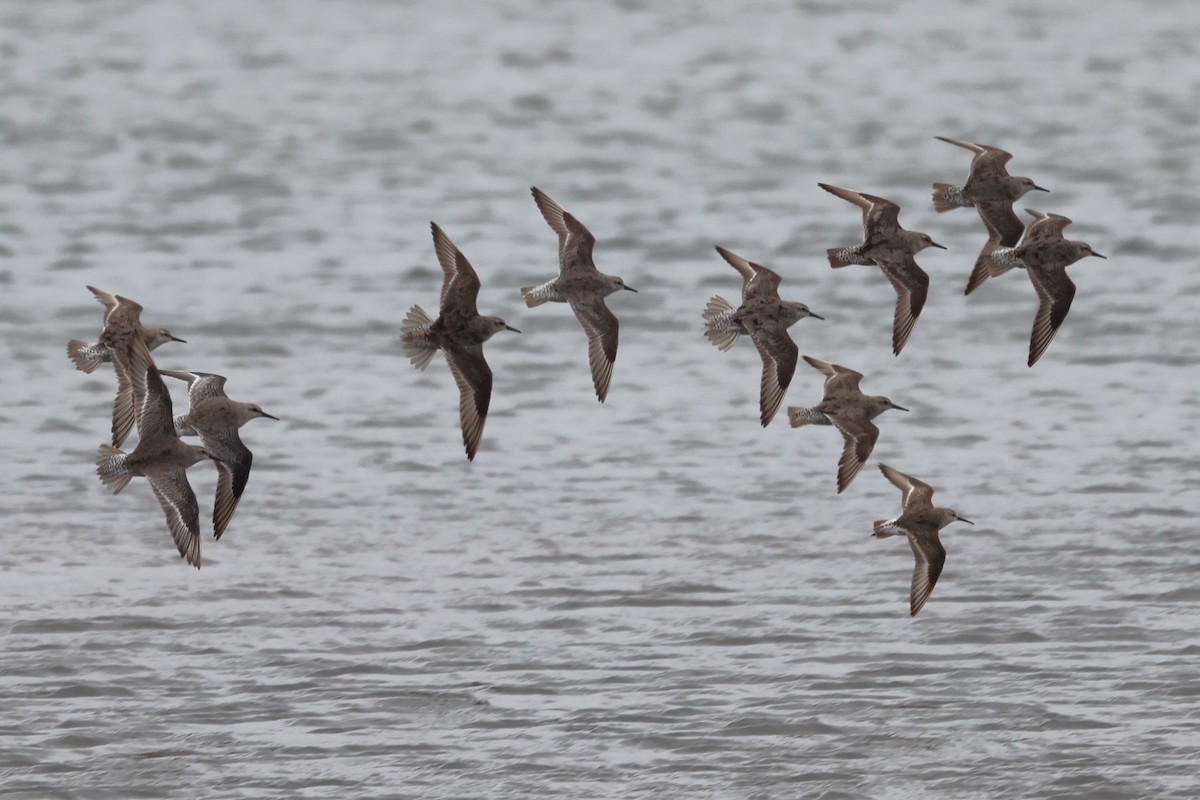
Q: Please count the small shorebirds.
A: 11